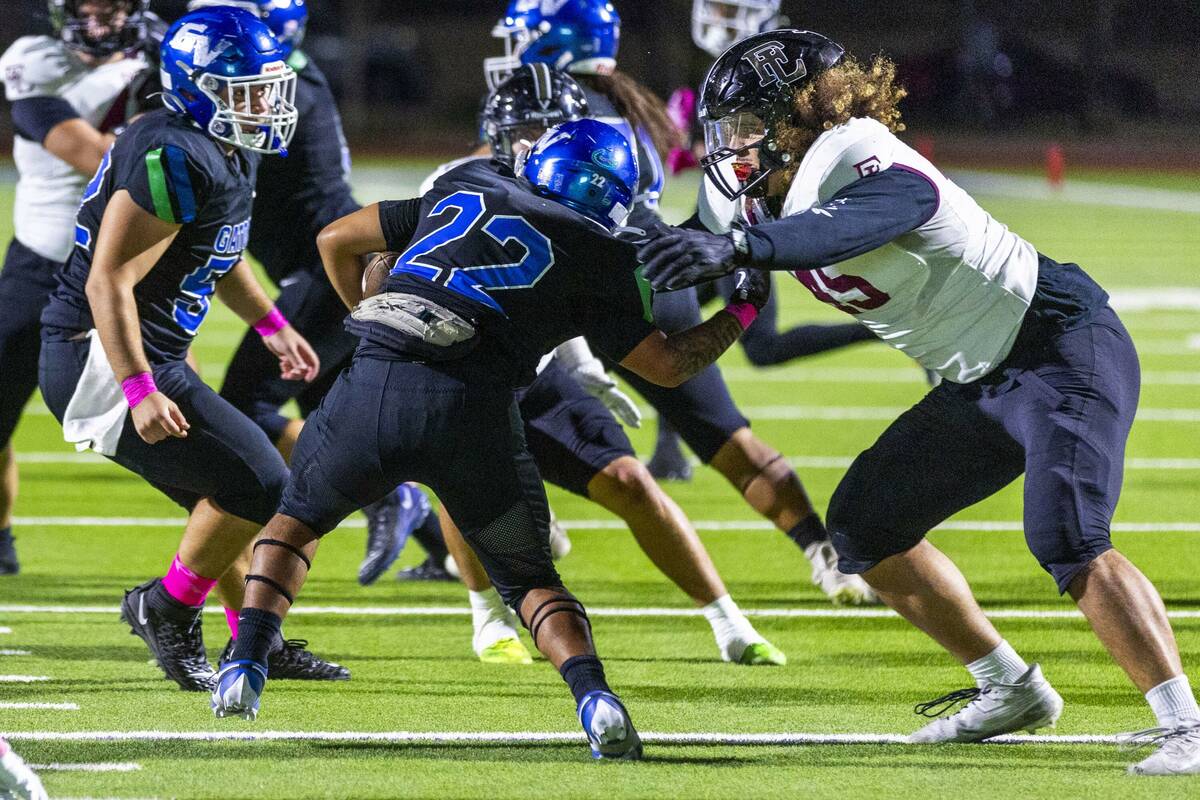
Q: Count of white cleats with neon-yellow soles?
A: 2